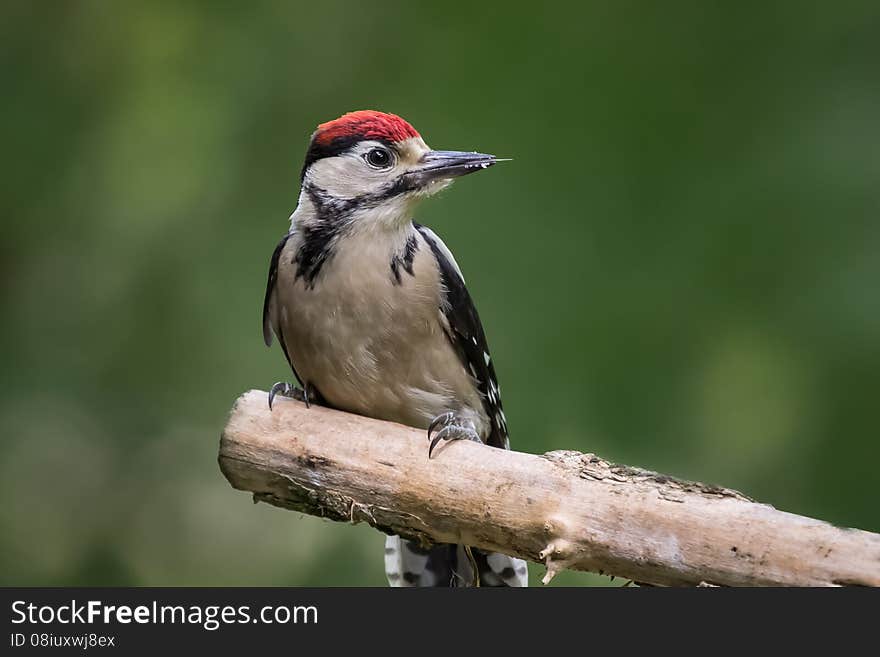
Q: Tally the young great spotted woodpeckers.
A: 1